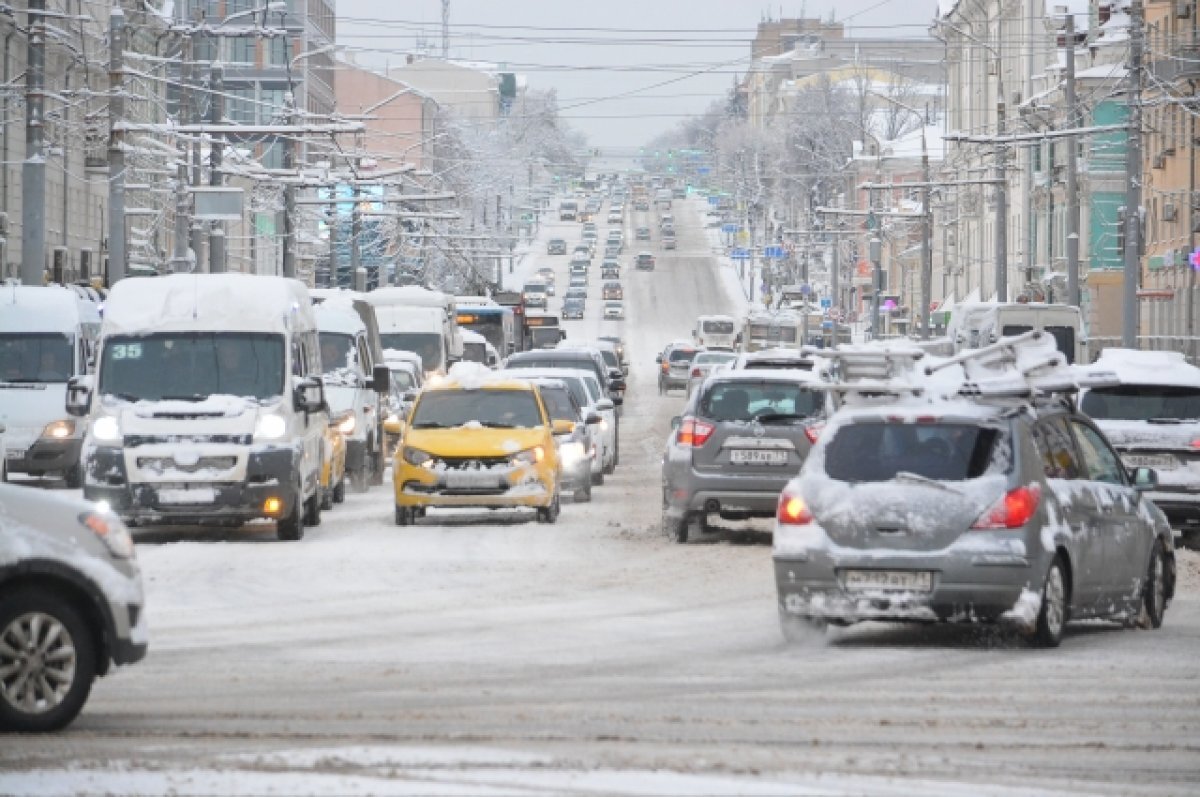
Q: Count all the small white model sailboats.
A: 0